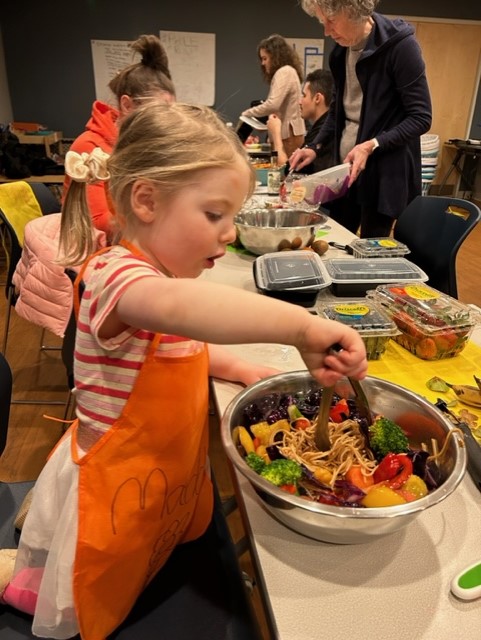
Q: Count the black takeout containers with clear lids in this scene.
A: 2